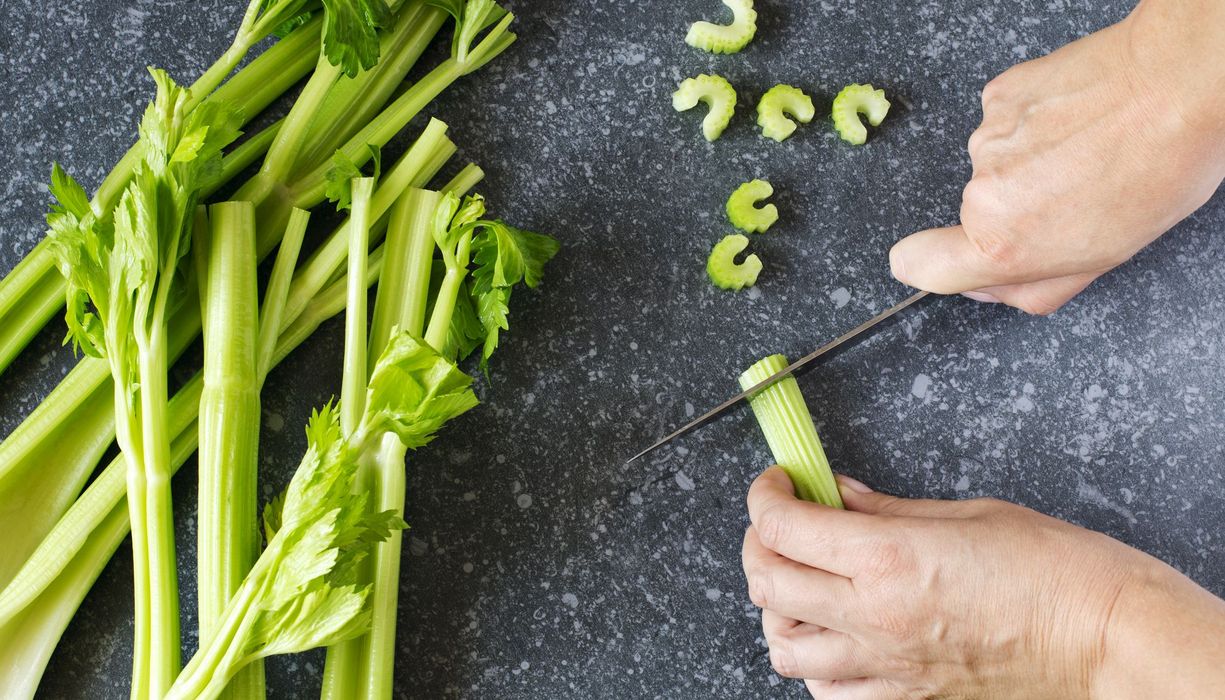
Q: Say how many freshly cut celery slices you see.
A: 6